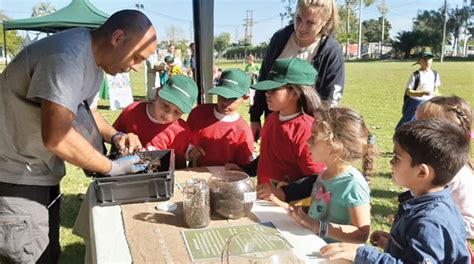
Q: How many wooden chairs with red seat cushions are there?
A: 0